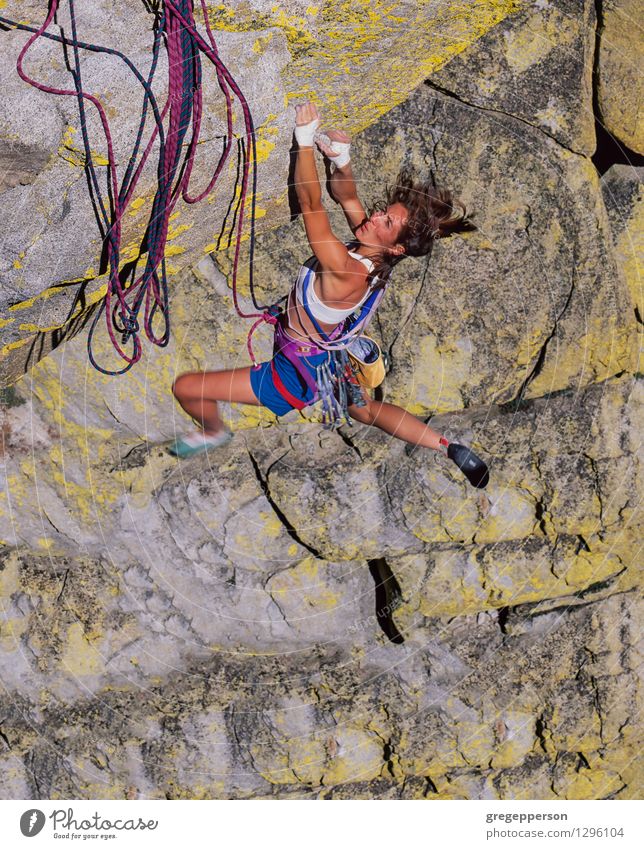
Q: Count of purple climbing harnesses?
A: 1